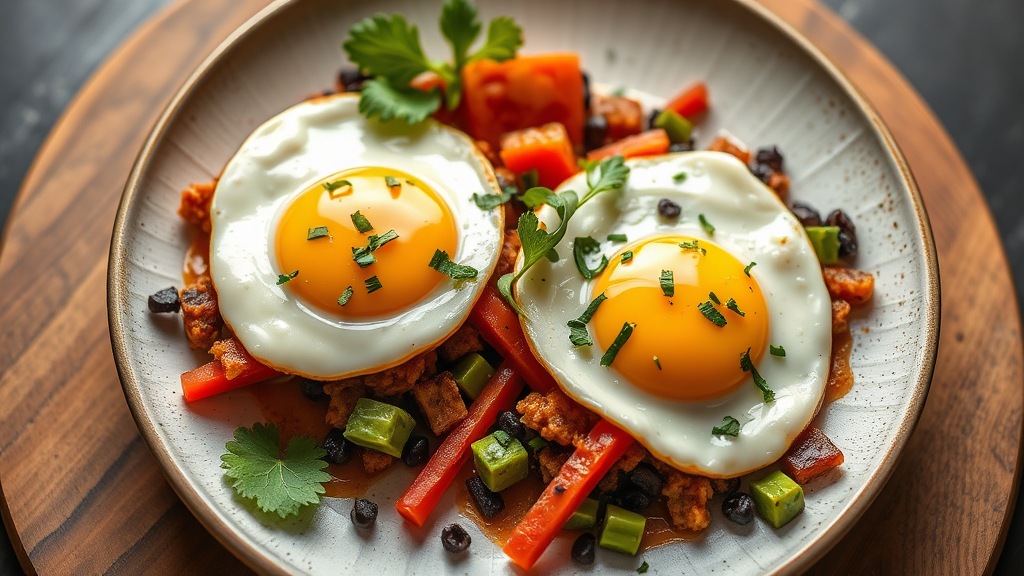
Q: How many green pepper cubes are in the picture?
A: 8